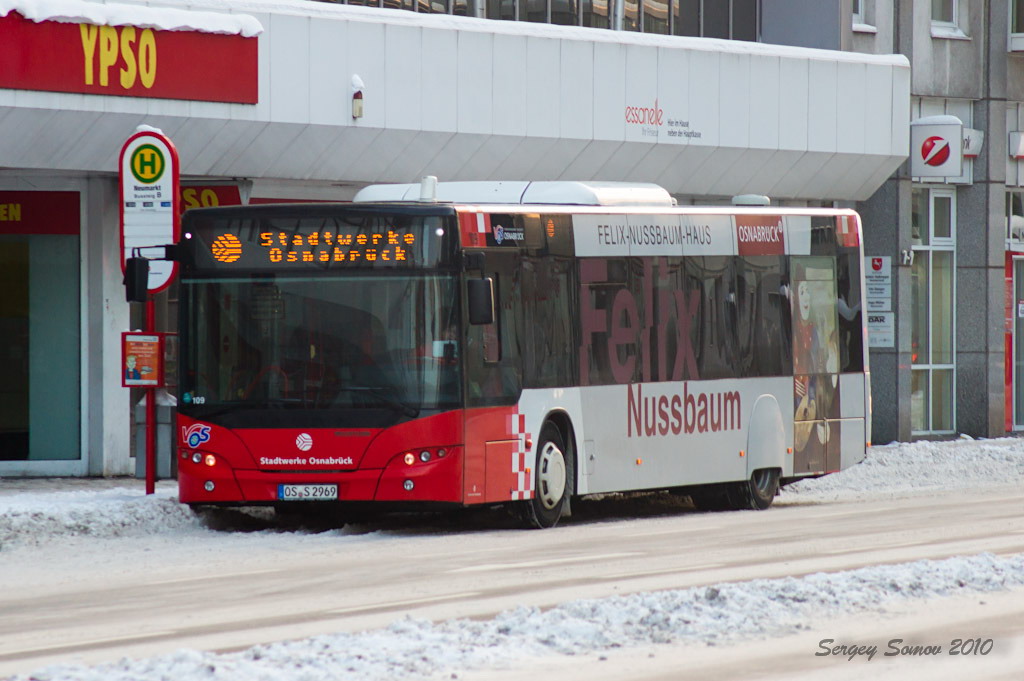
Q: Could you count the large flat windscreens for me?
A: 1